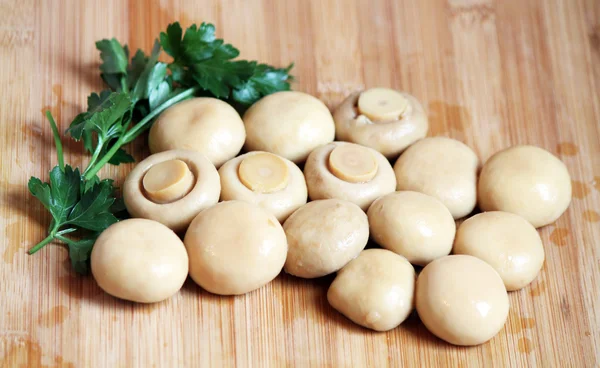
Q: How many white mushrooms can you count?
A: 15